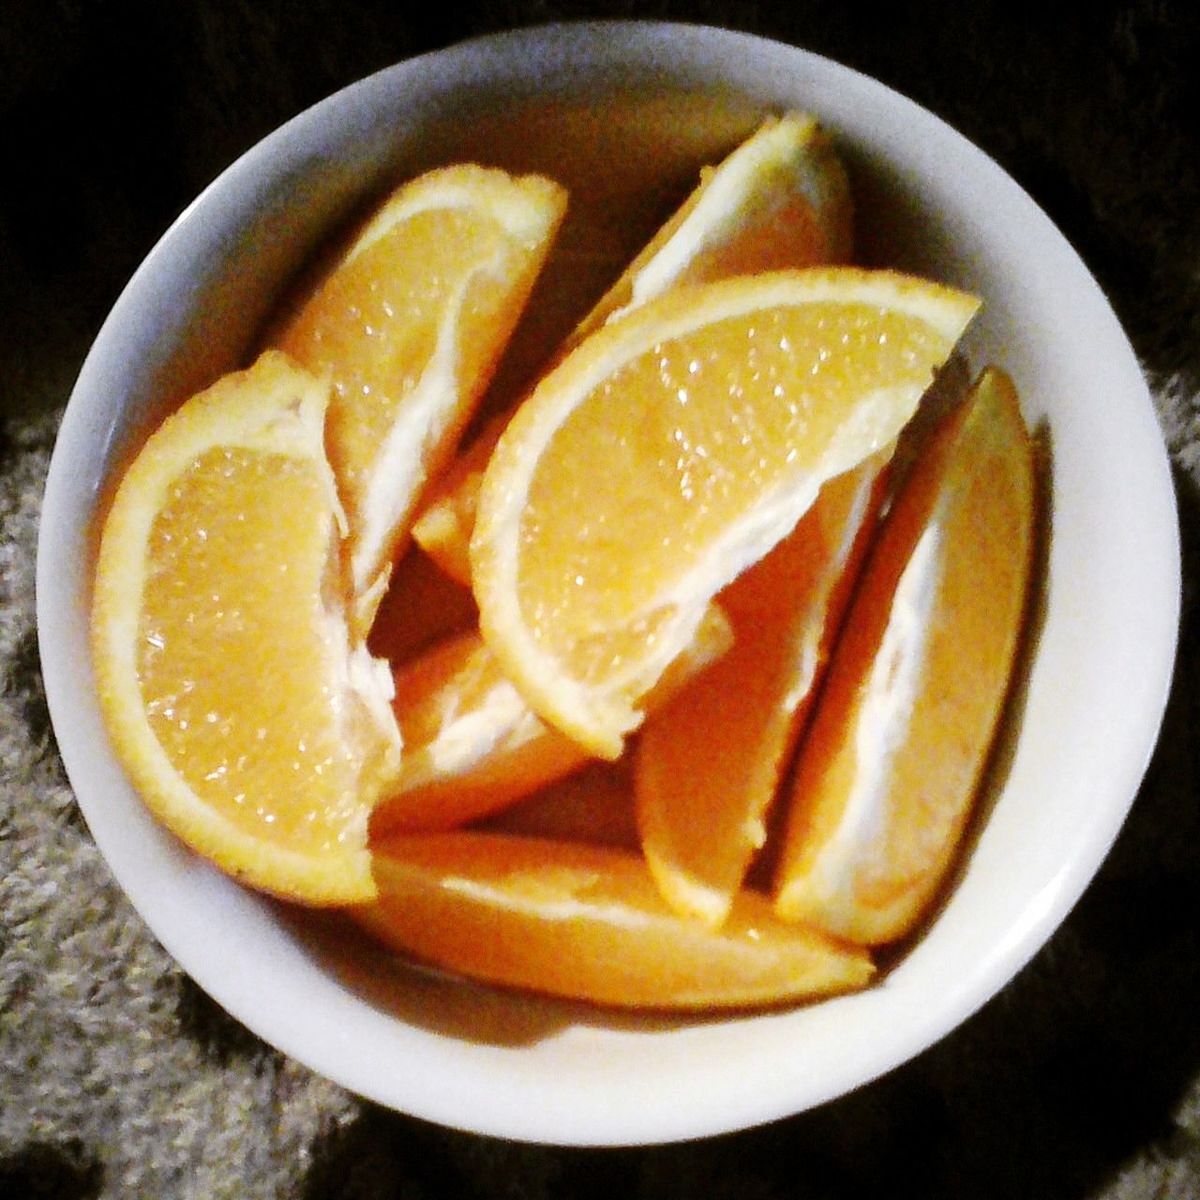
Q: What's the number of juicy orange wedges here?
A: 8